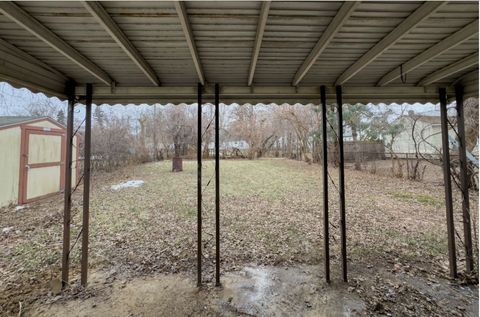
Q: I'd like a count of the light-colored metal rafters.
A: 8